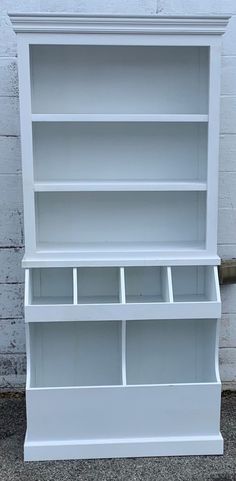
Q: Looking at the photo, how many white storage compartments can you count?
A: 9